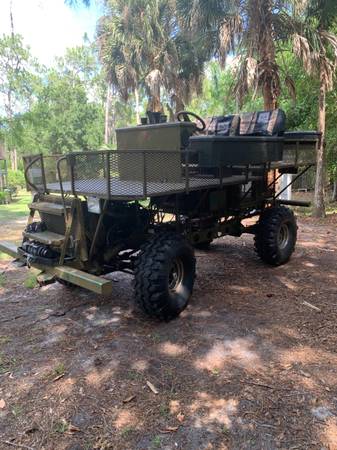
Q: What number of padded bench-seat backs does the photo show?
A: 2